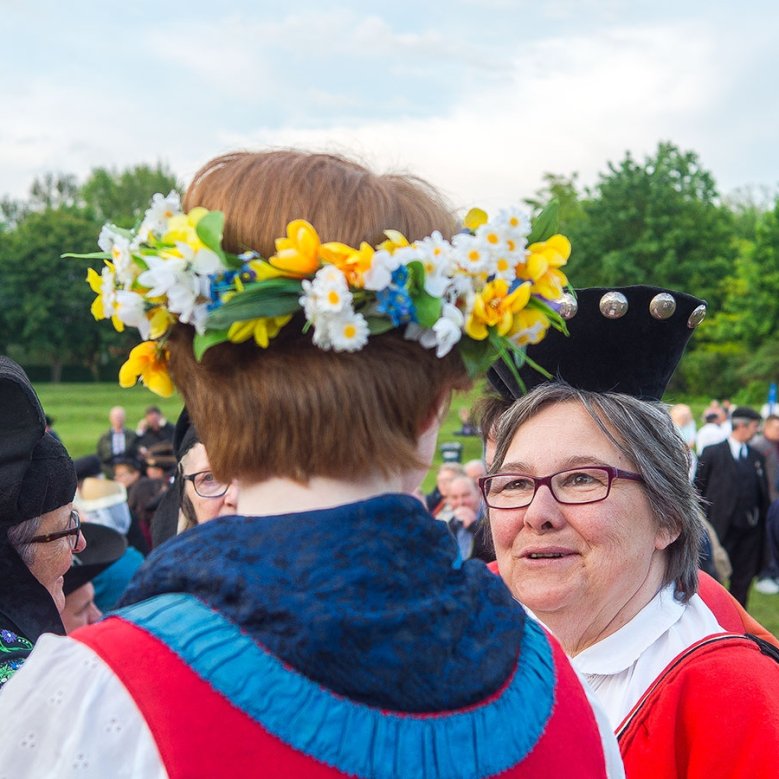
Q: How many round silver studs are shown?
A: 4